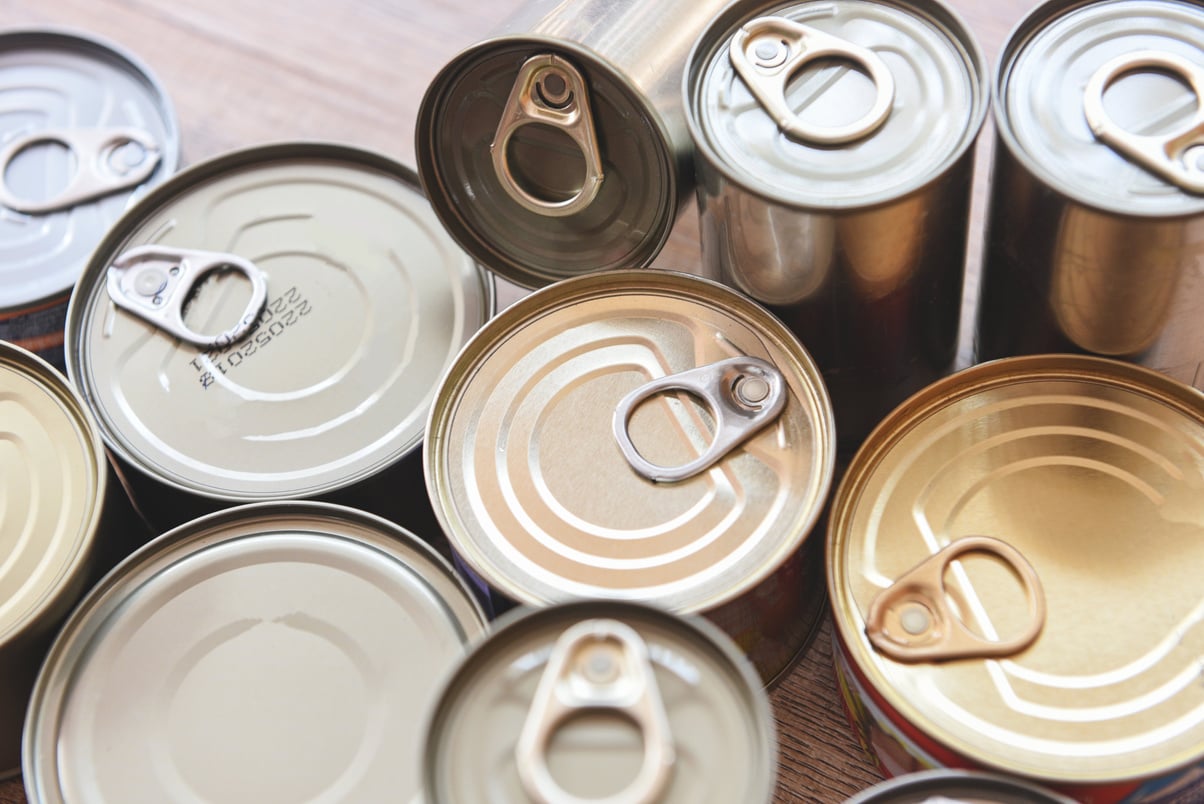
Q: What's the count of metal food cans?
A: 11